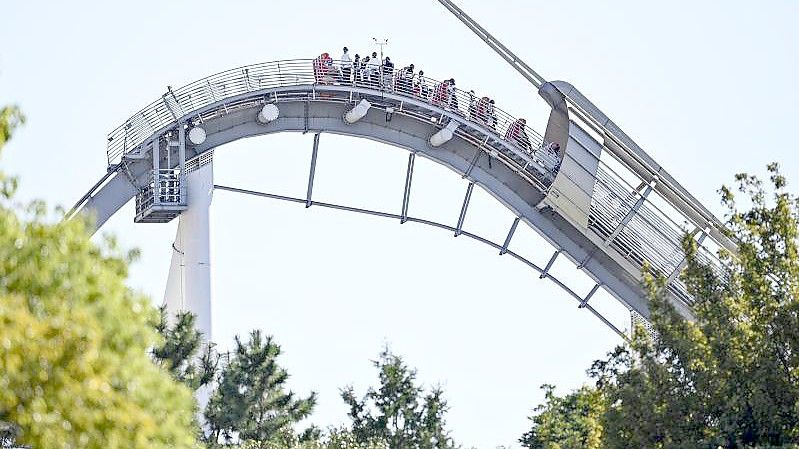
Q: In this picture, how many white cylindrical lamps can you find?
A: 4